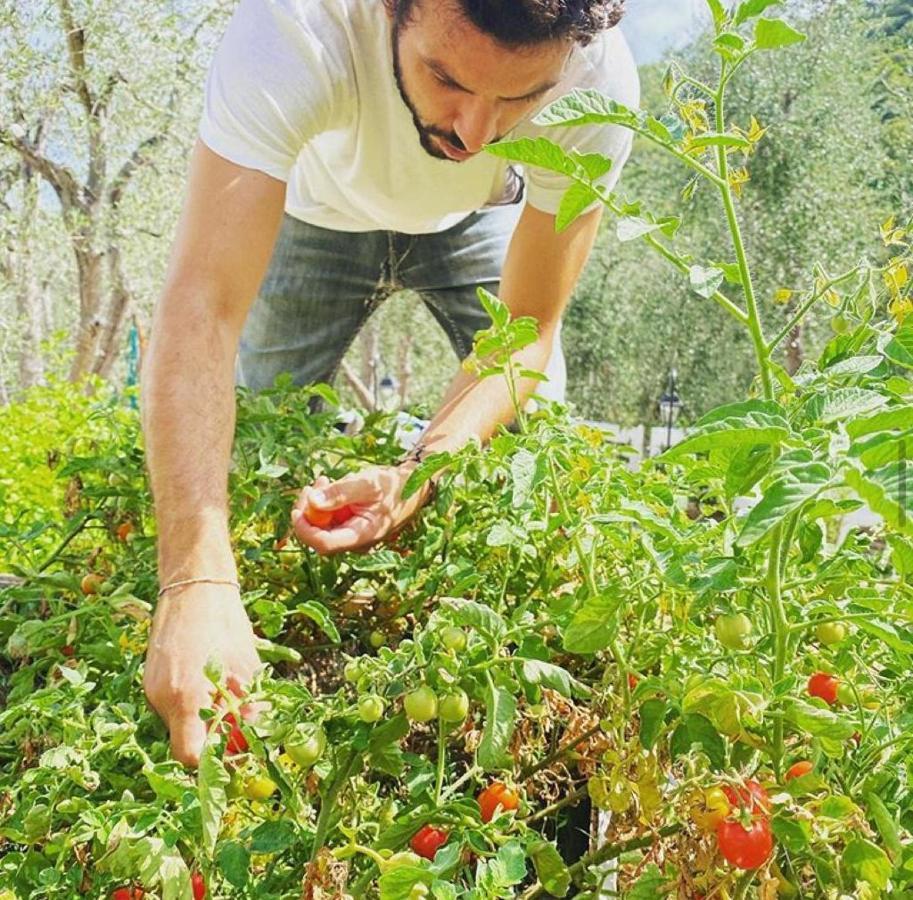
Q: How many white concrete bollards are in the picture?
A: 0